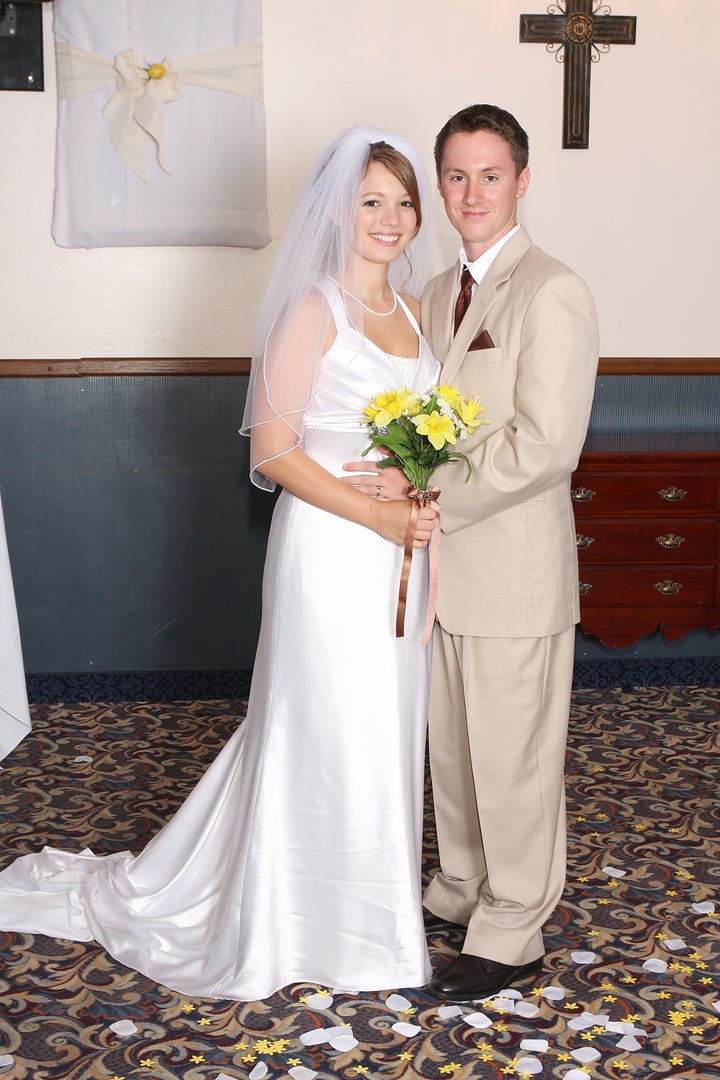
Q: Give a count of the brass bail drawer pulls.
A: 6